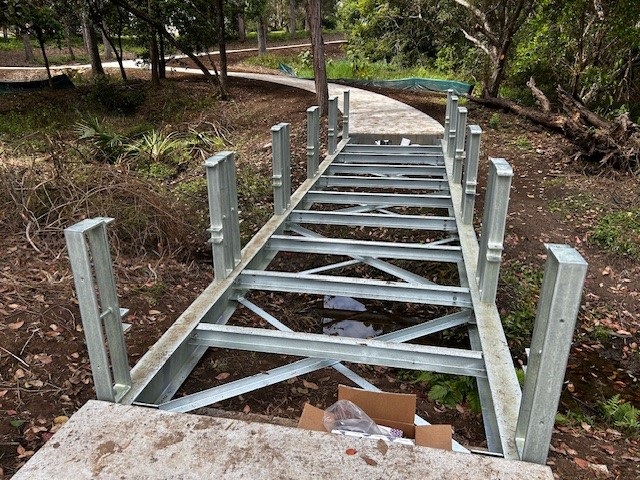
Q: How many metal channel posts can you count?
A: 12